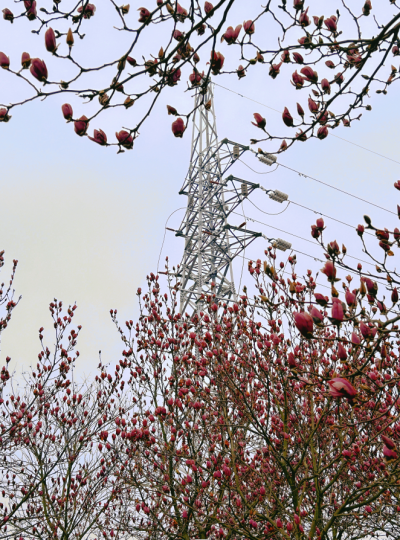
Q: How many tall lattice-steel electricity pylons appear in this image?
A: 1